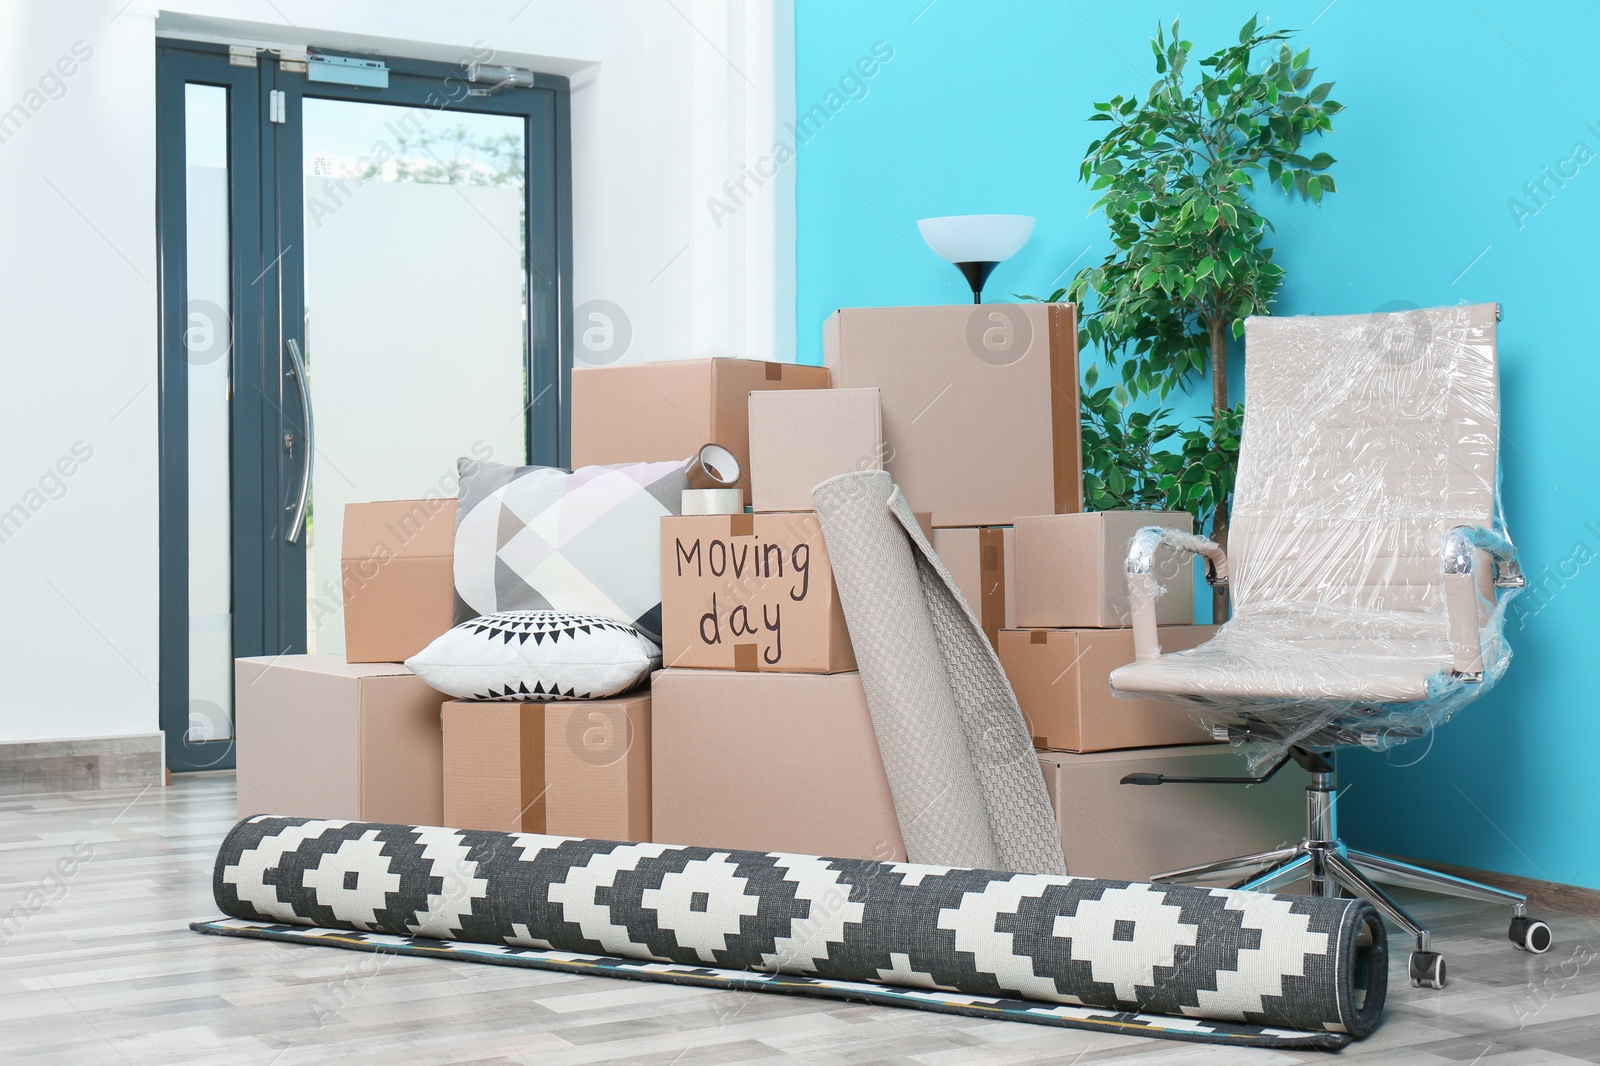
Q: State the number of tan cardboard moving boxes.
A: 12